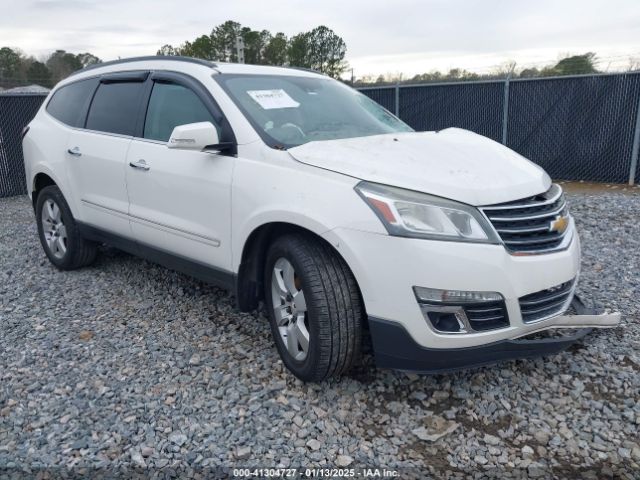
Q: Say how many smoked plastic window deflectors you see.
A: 2